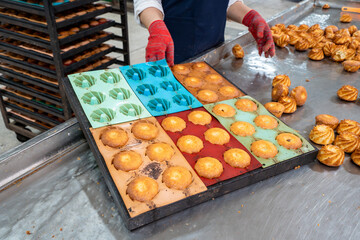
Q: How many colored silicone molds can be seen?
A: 6